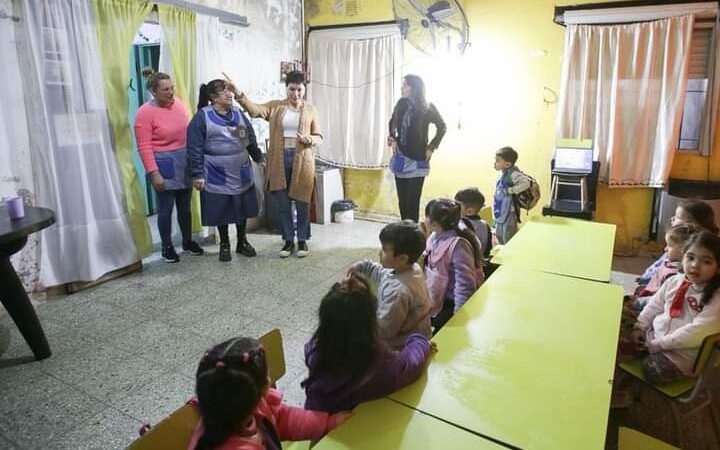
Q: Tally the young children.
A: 9